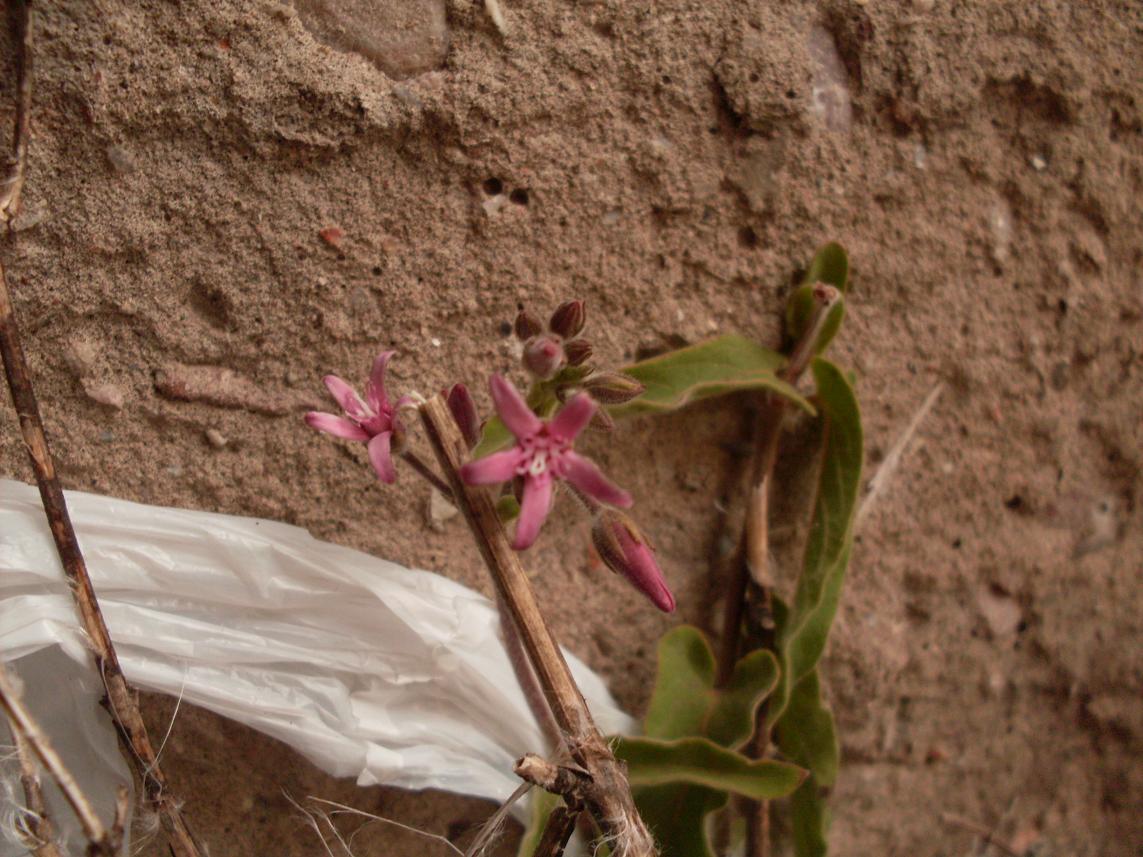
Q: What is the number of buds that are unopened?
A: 8